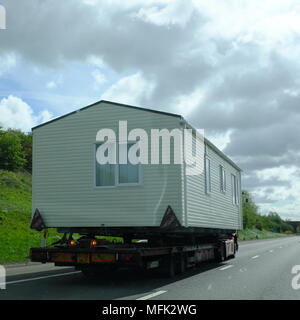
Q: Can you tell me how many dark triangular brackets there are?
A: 2